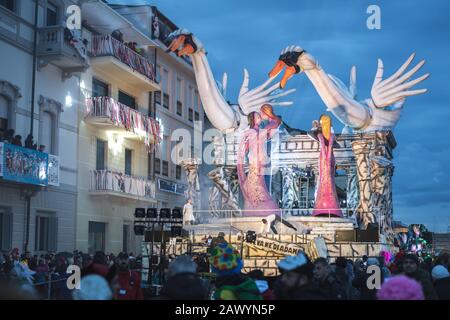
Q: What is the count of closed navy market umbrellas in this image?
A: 0